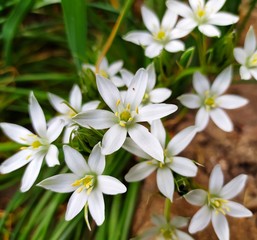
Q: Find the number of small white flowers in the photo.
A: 13